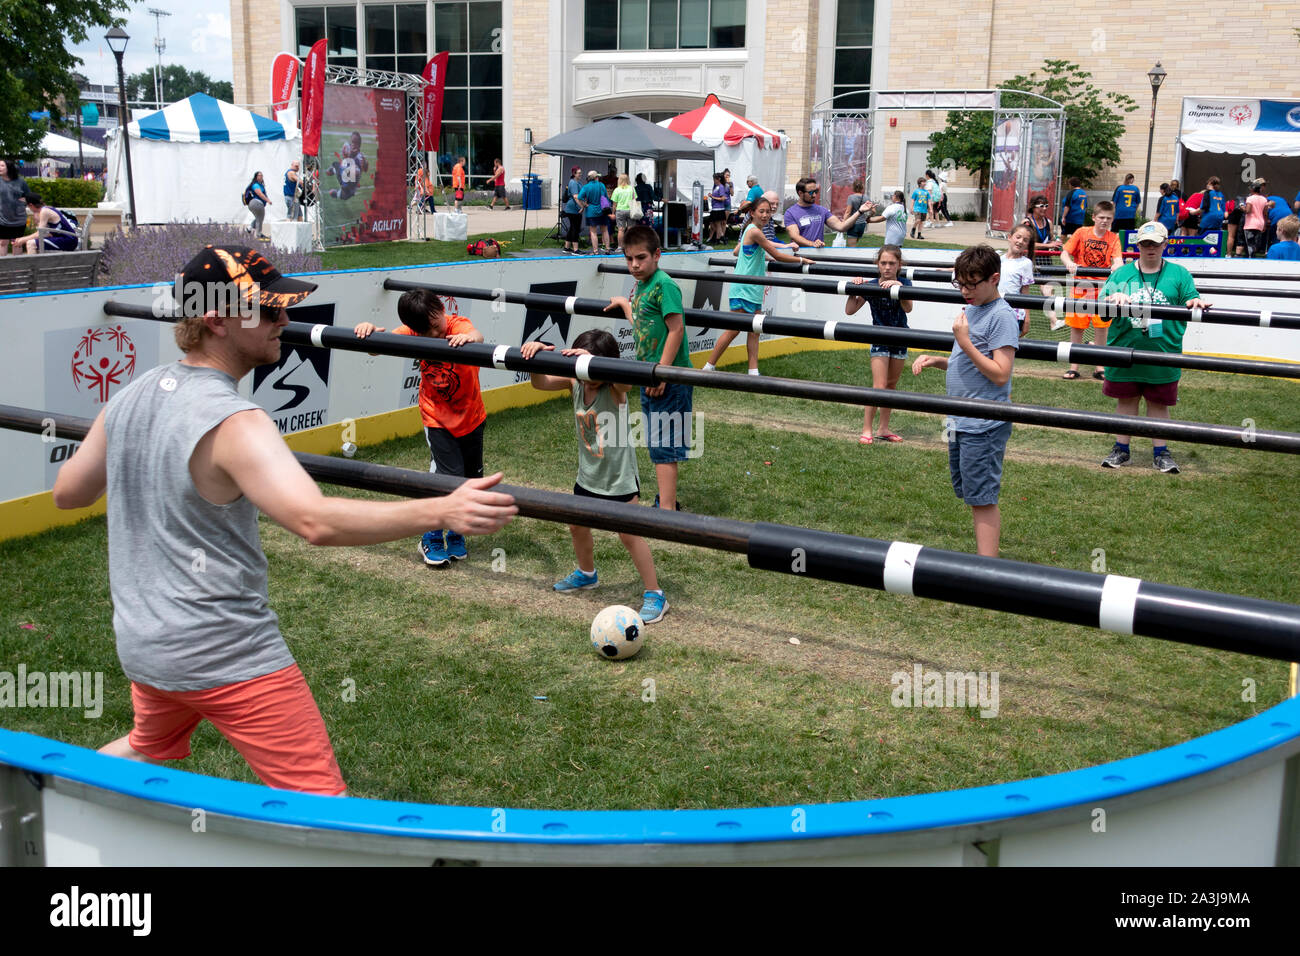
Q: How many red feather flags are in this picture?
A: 3